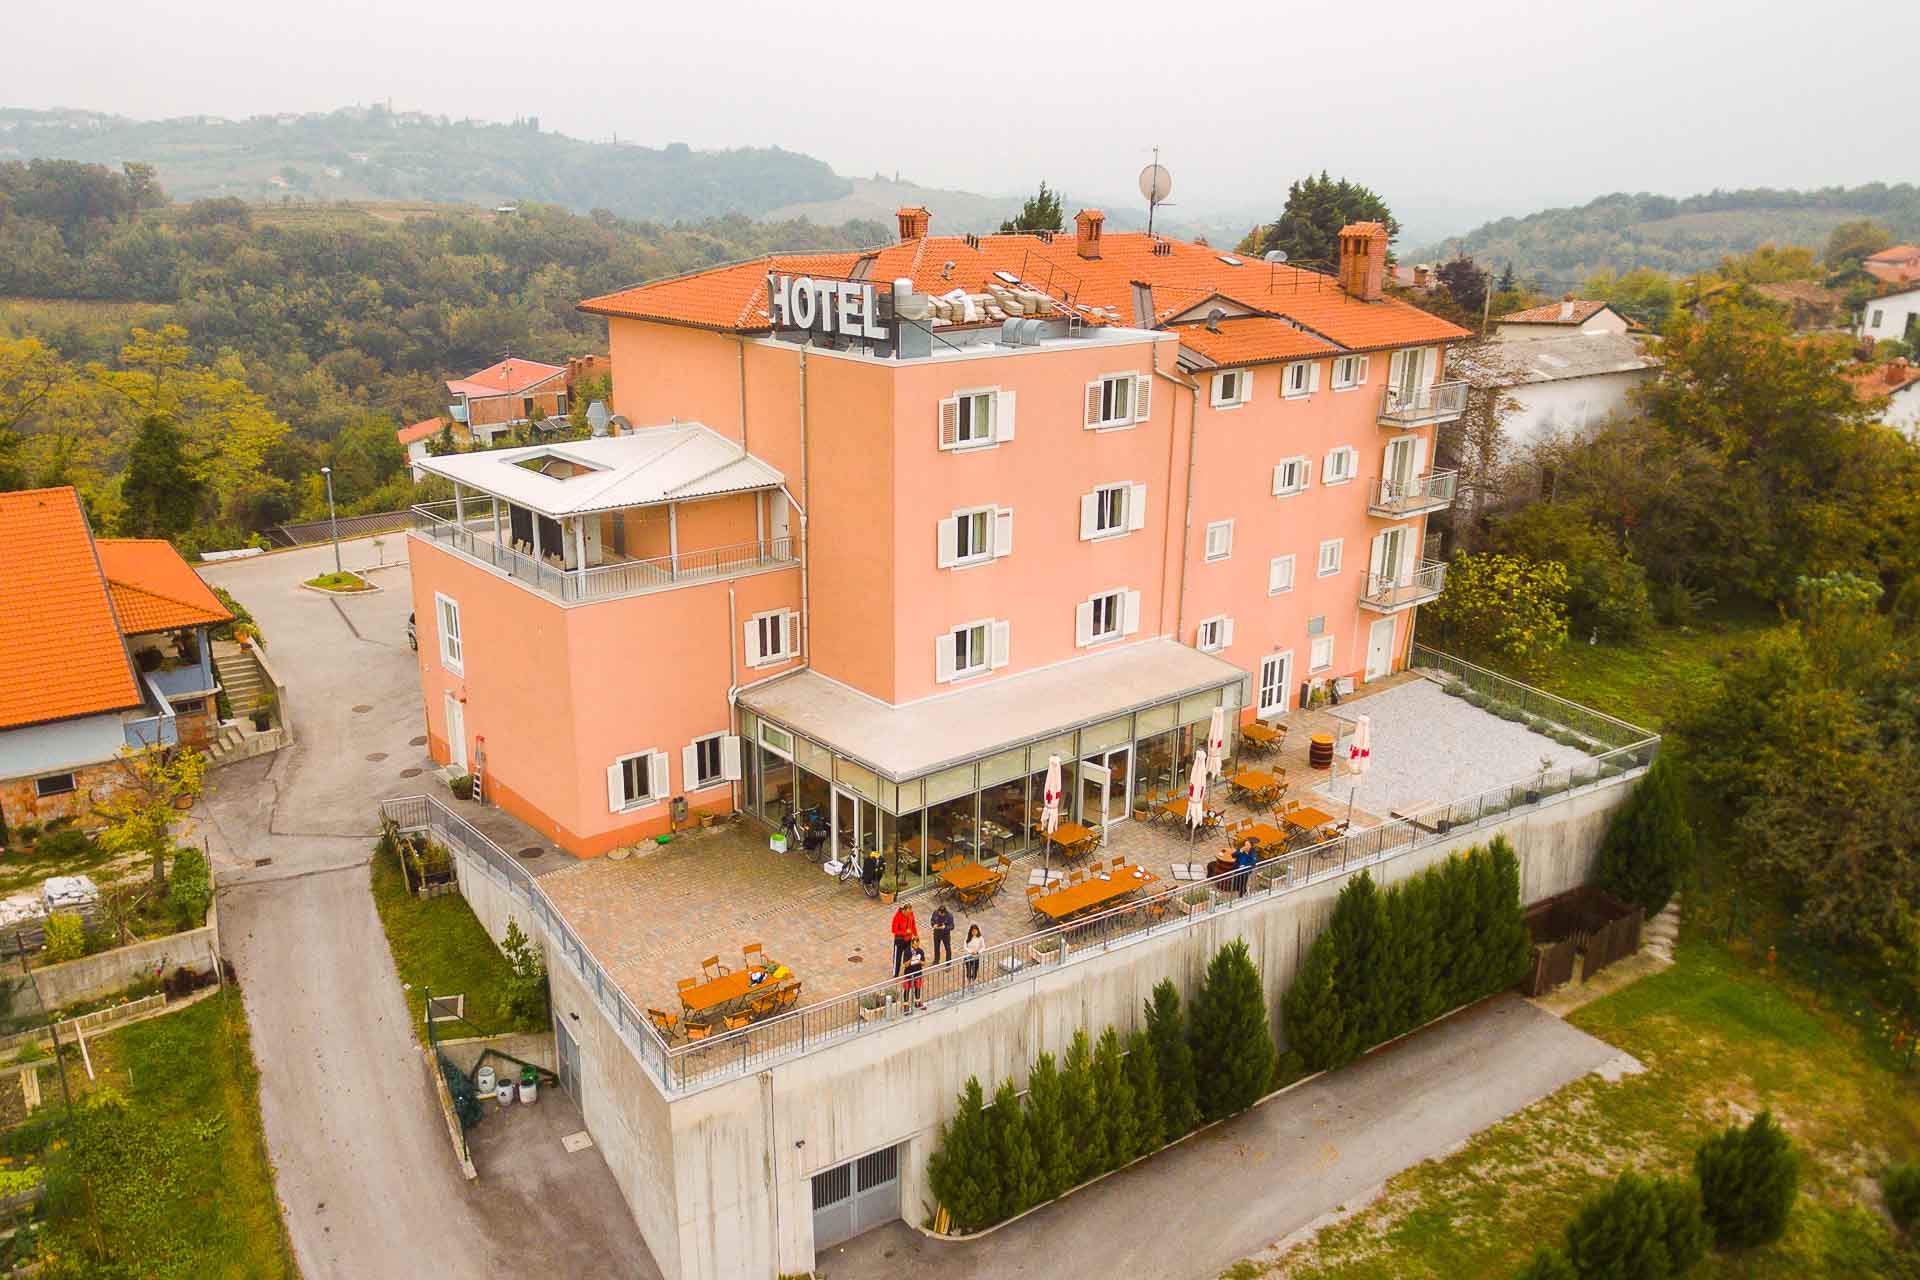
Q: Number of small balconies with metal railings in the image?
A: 3